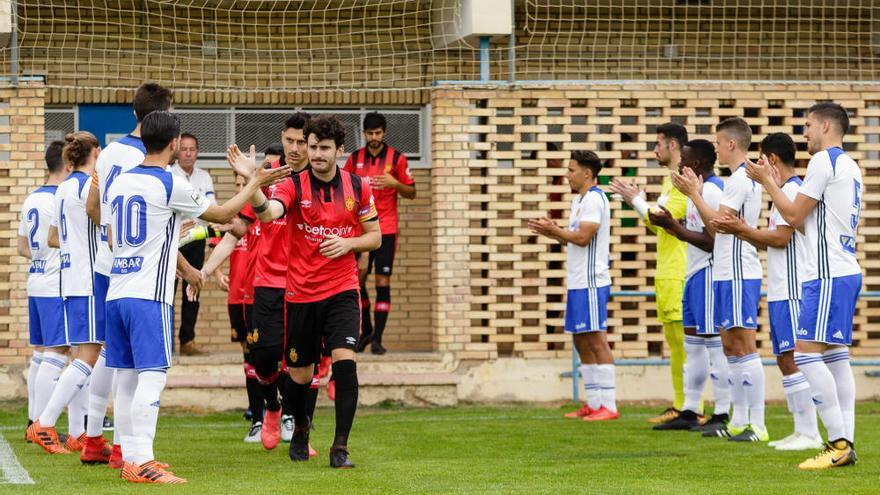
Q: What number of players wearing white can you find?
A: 9